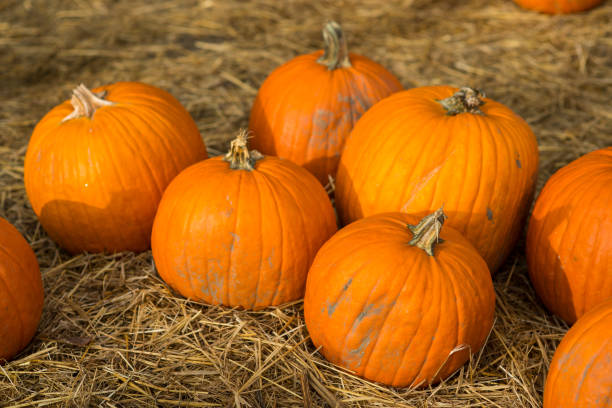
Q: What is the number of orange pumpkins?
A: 9